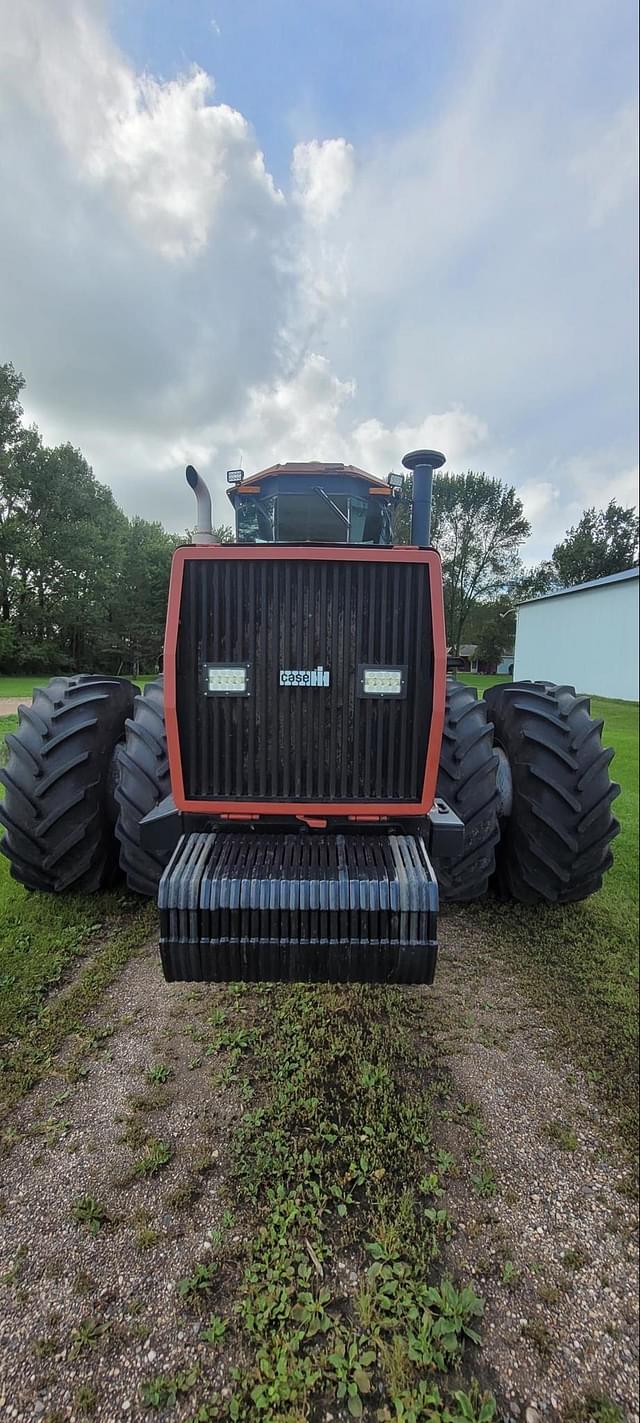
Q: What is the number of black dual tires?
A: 4